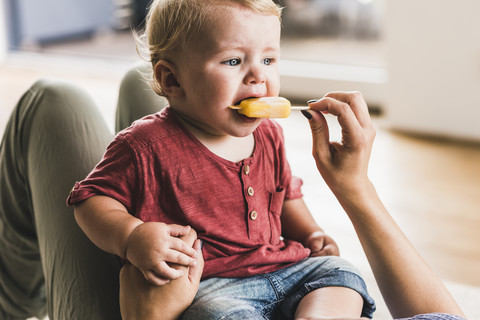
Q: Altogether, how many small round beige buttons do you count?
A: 3